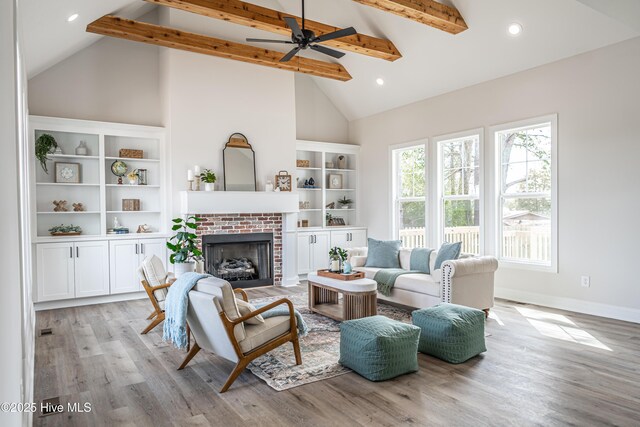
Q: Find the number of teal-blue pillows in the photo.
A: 2